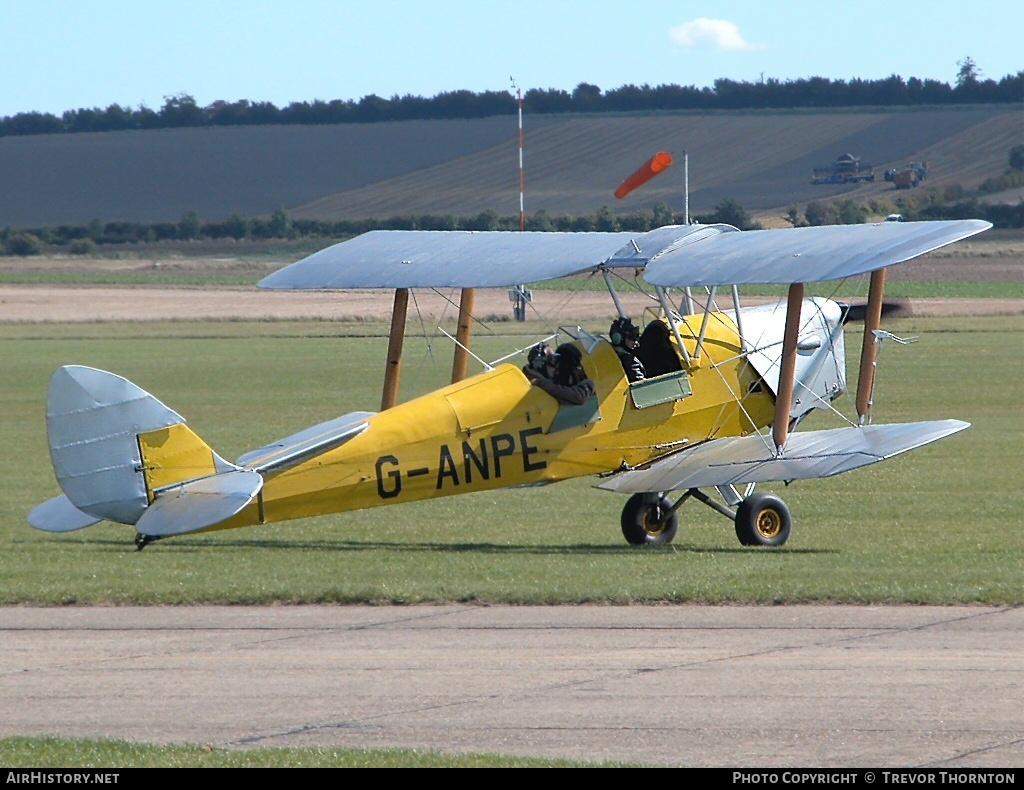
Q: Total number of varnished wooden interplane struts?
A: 4